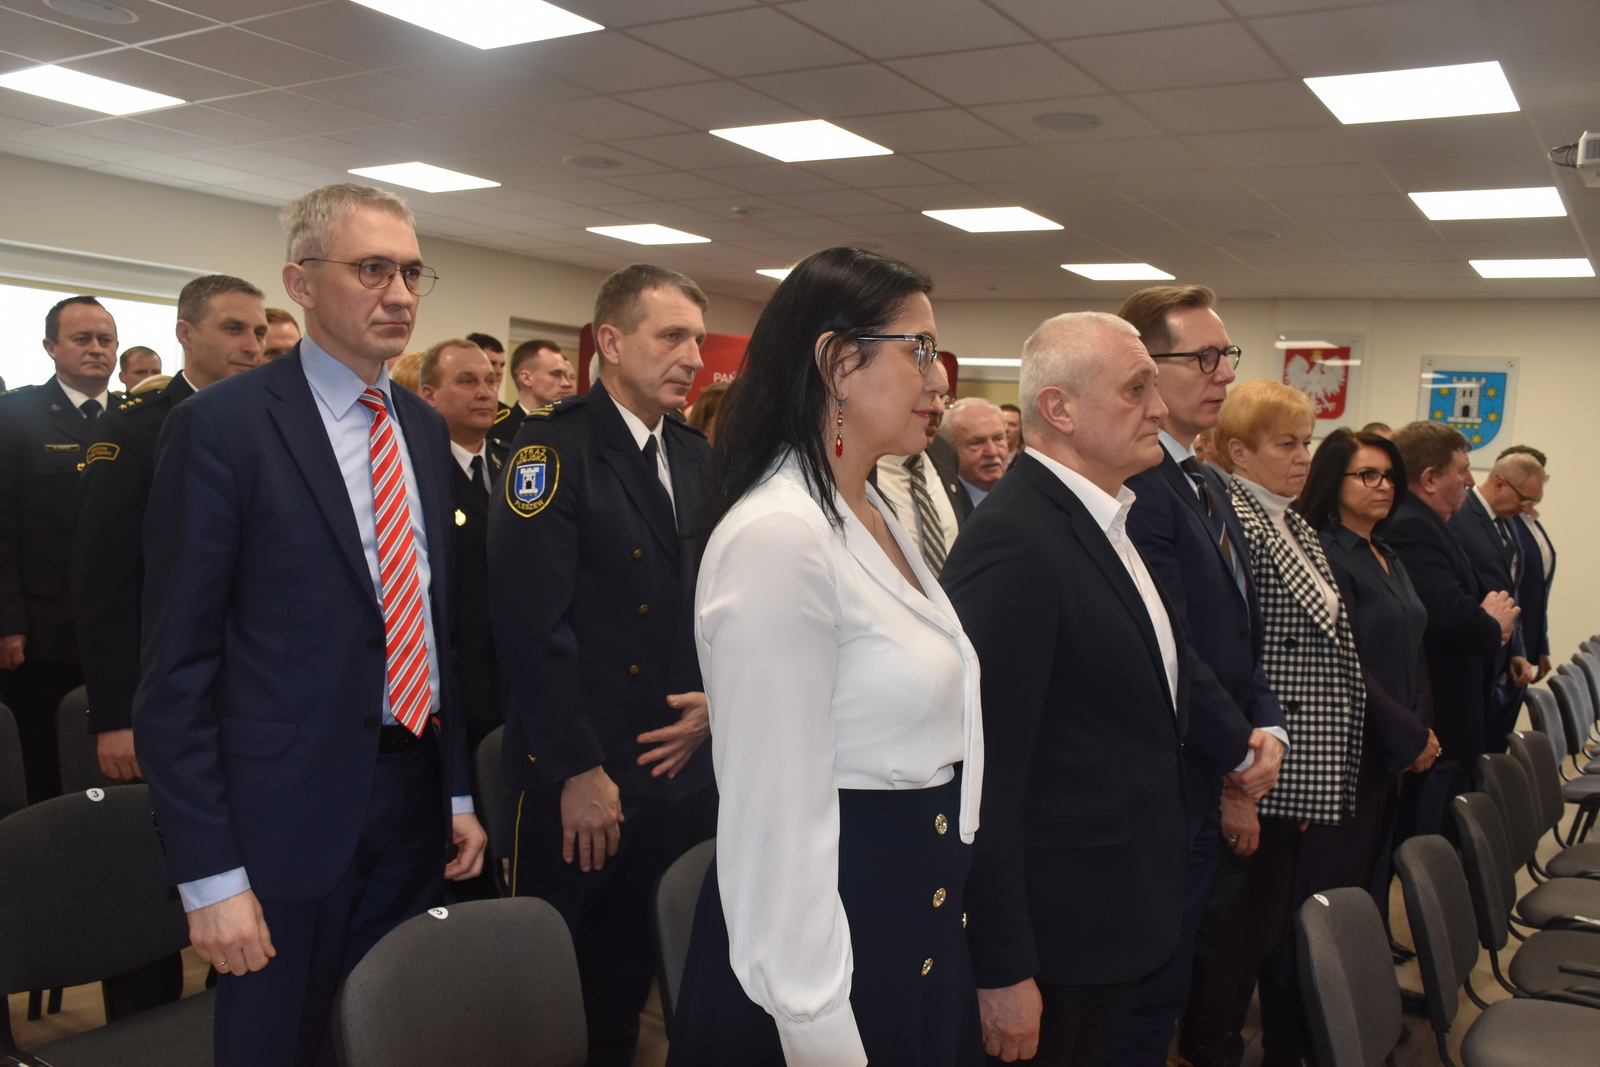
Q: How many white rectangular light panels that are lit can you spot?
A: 11